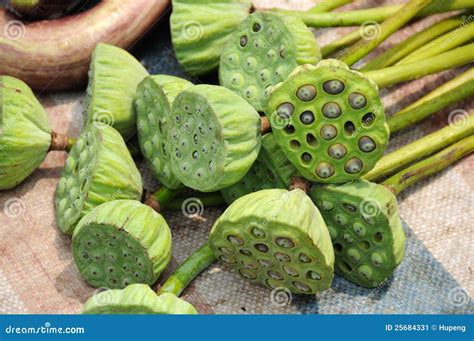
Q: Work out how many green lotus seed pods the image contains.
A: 13